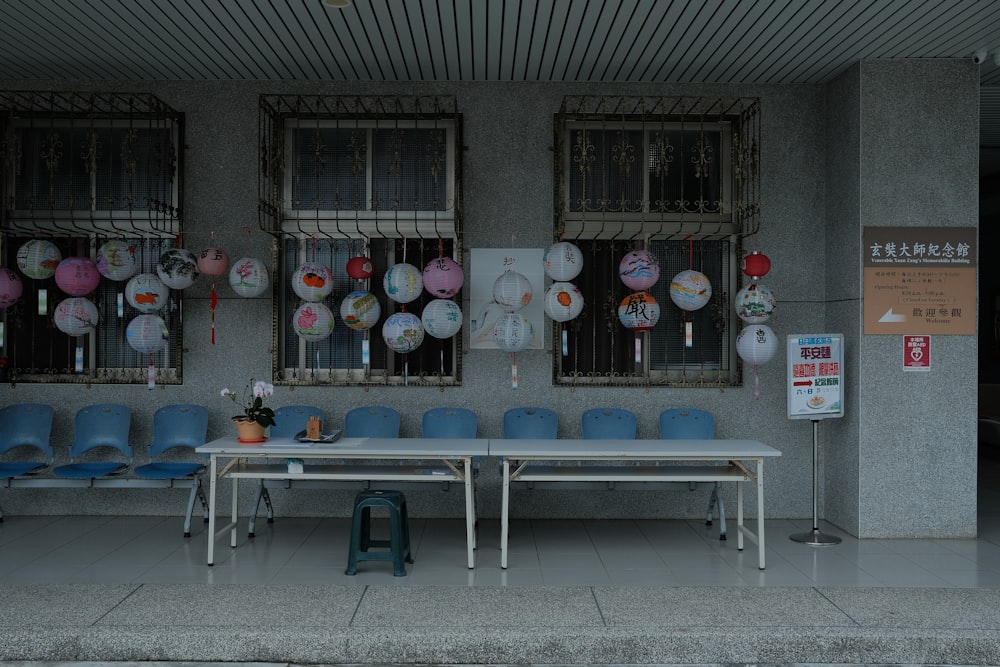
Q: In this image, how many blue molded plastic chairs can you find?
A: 9